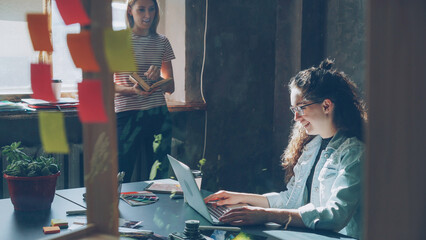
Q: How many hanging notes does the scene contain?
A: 7